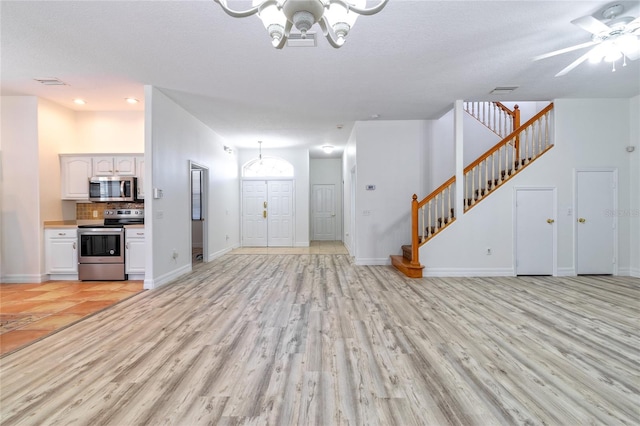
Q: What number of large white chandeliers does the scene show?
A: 1